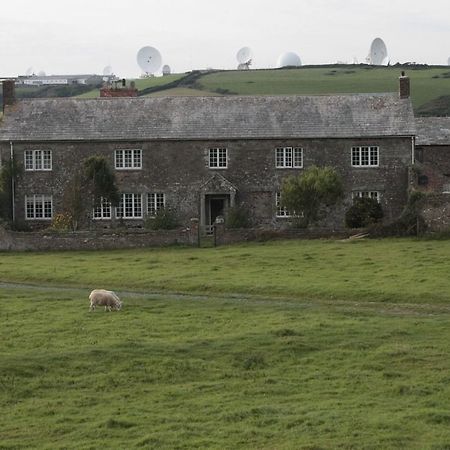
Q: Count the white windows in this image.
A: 11